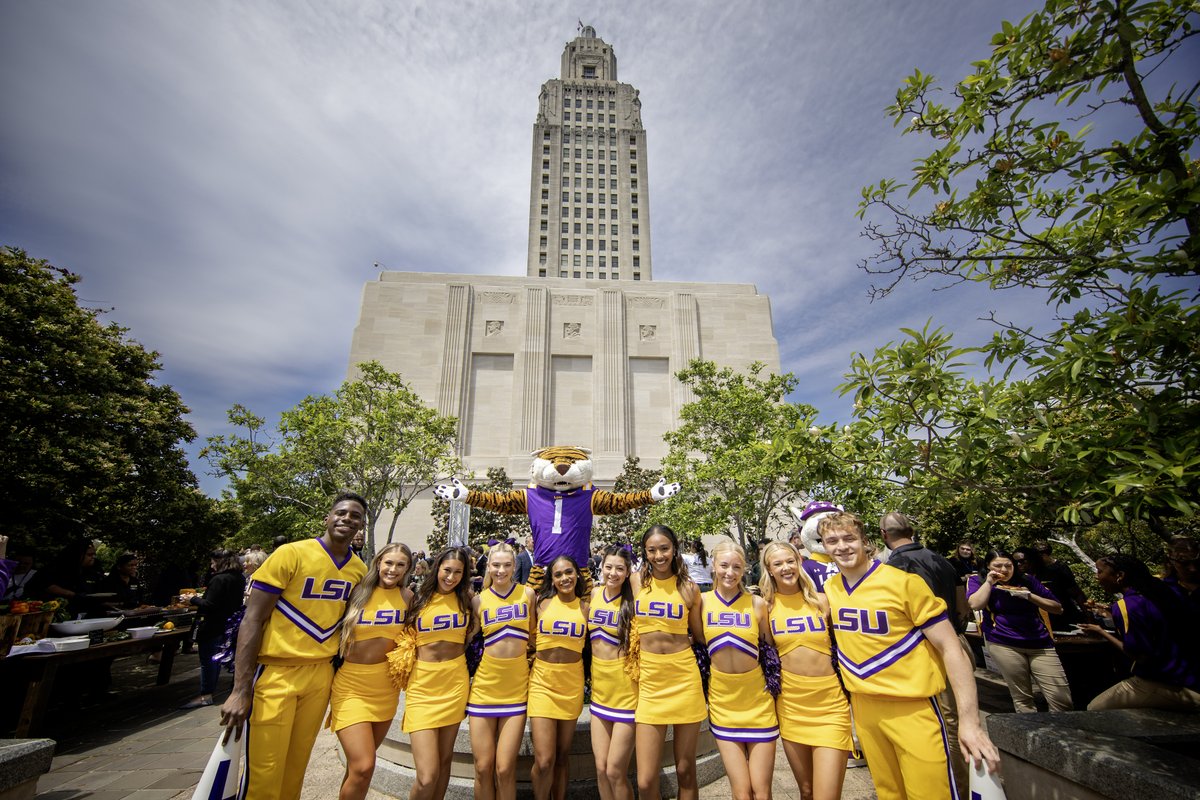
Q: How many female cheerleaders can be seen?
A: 8